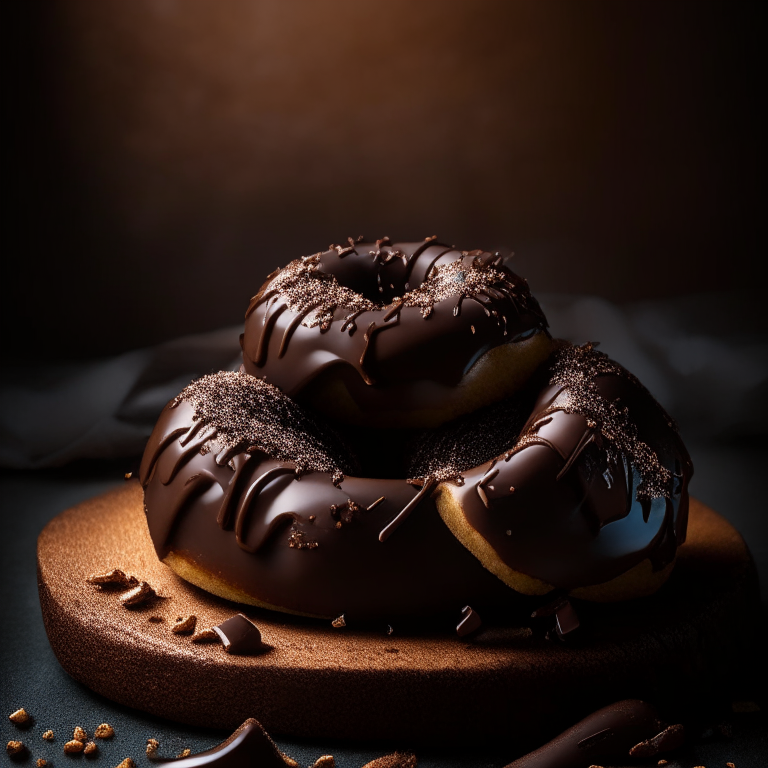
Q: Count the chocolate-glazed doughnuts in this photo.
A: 3